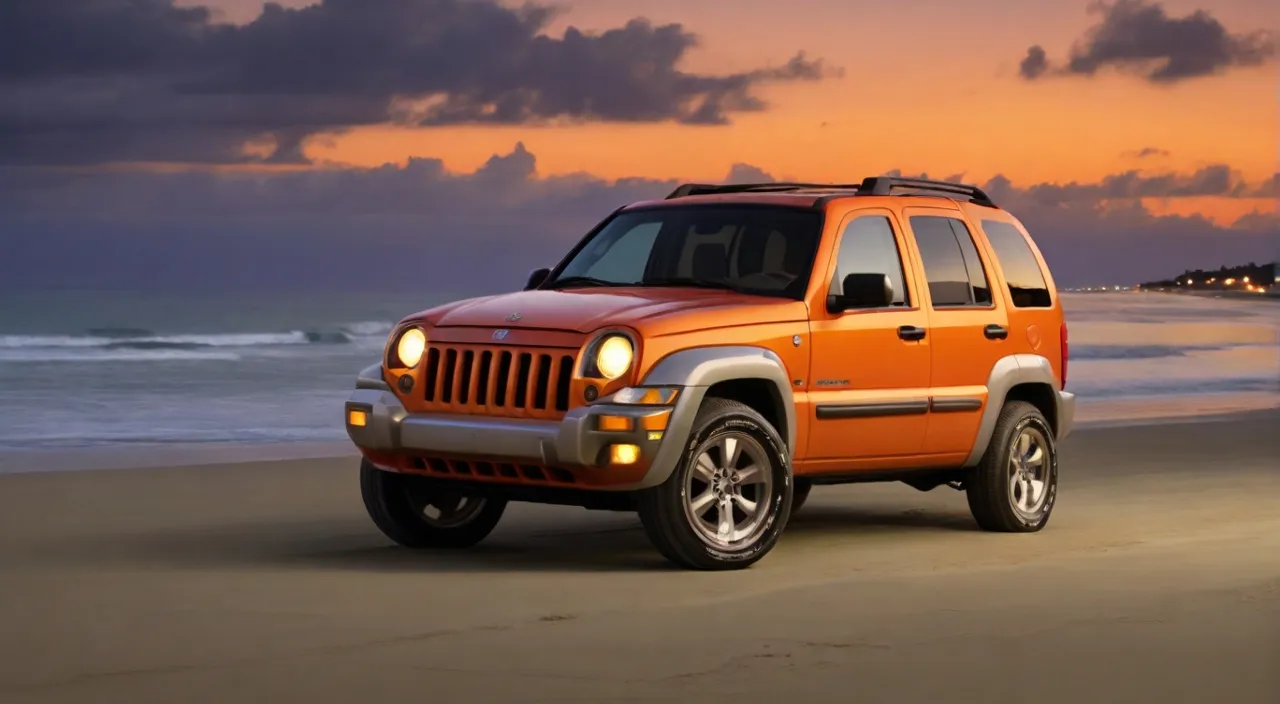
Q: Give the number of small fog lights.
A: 2